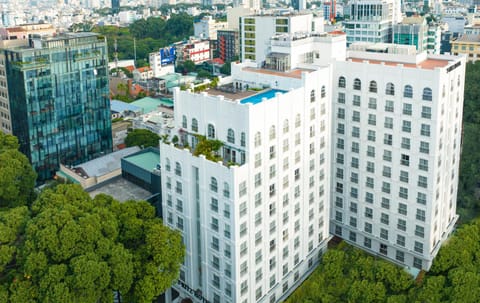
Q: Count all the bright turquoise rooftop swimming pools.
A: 1